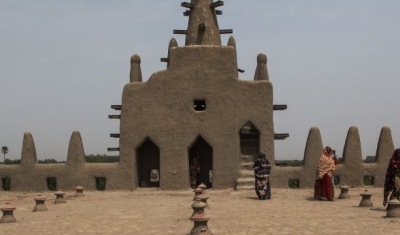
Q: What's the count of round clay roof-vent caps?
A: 12